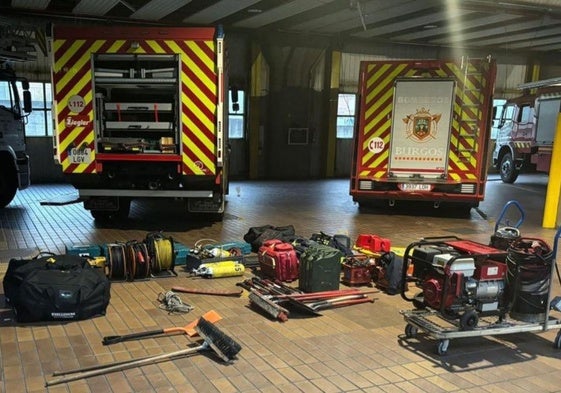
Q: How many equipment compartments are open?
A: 1